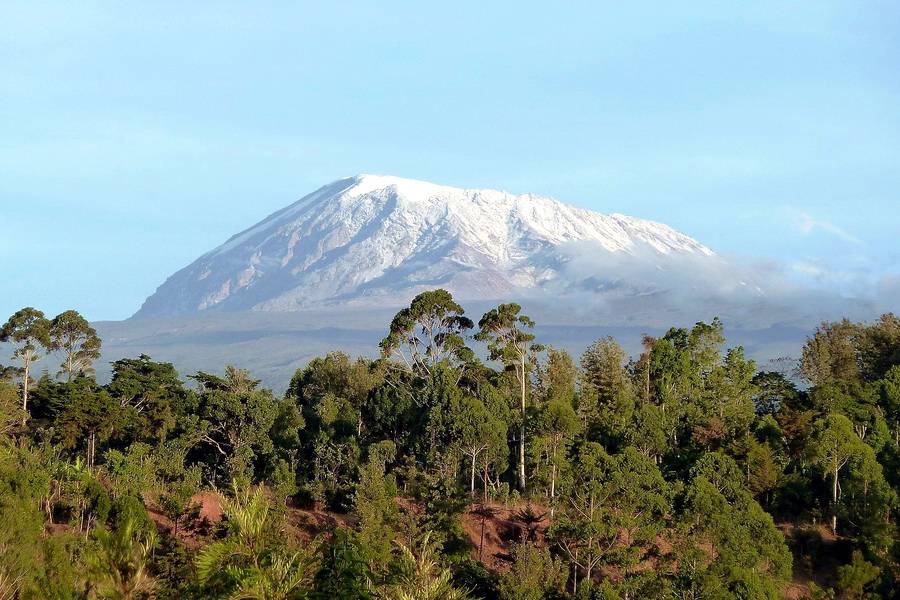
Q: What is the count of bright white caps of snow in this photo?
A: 1